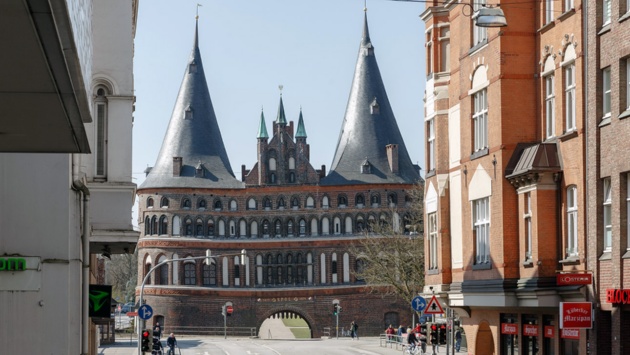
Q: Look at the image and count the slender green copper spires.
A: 3